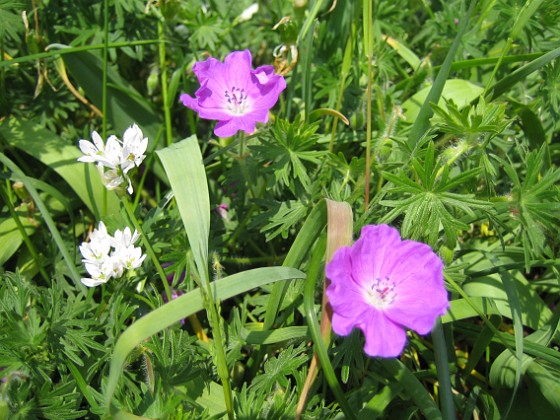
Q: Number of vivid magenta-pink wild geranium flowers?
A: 2